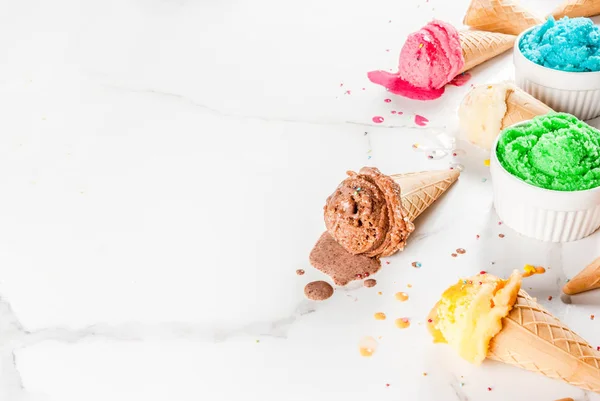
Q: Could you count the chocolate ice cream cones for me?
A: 1